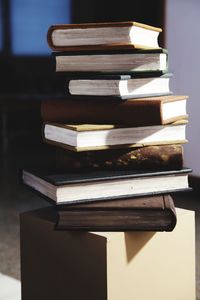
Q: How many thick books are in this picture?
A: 8